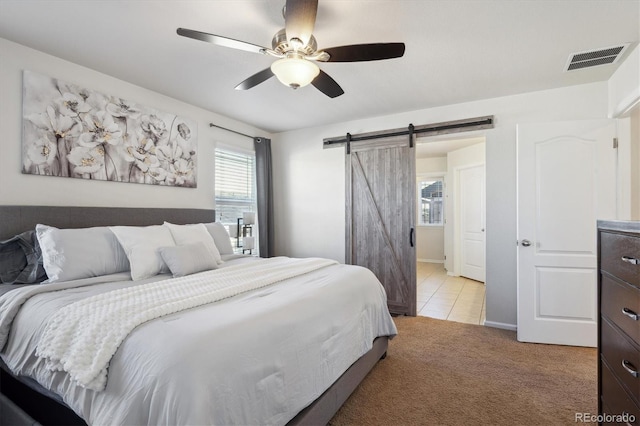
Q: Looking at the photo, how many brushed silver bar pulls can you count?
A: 3